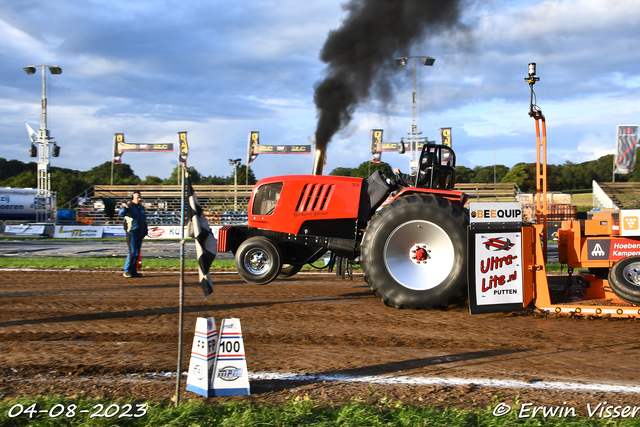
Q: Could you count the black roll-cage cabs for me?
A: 1